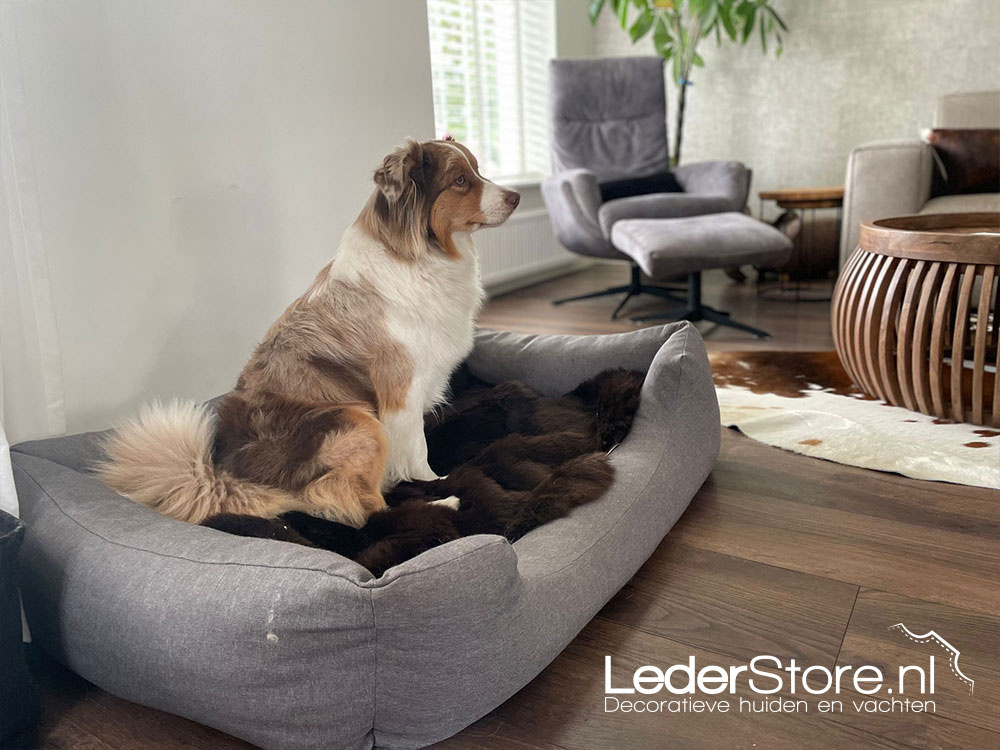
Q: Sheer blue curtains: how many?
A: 0